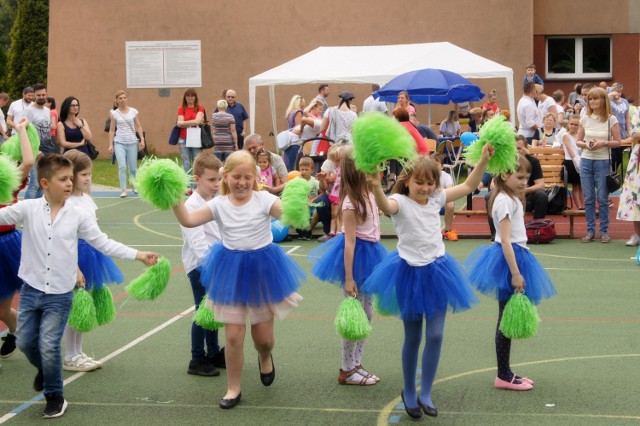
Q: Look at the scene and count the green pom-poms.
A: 13